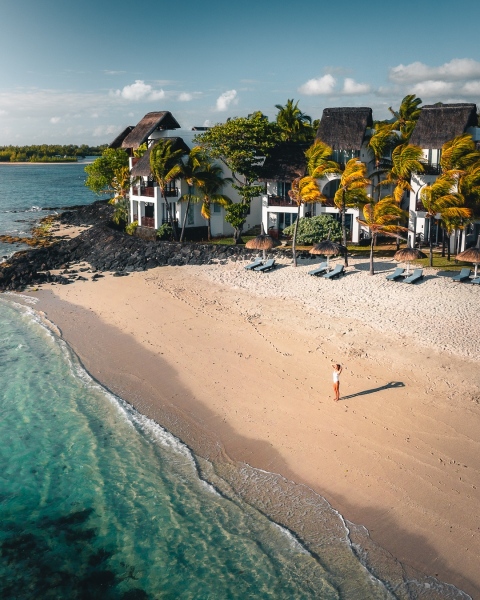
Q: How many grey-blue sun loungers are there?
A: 8